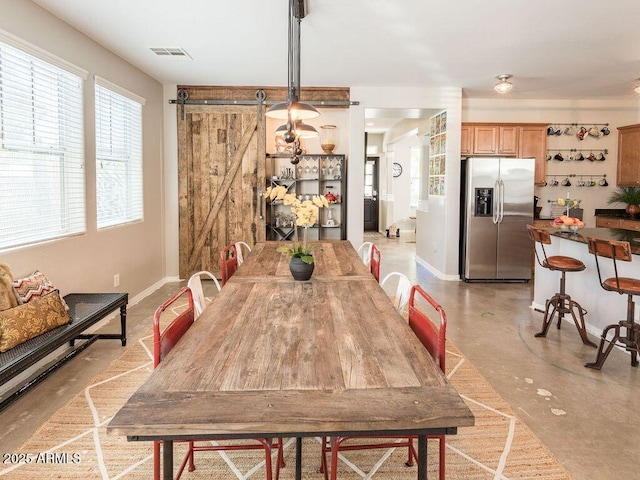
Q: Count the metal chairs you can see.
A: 8